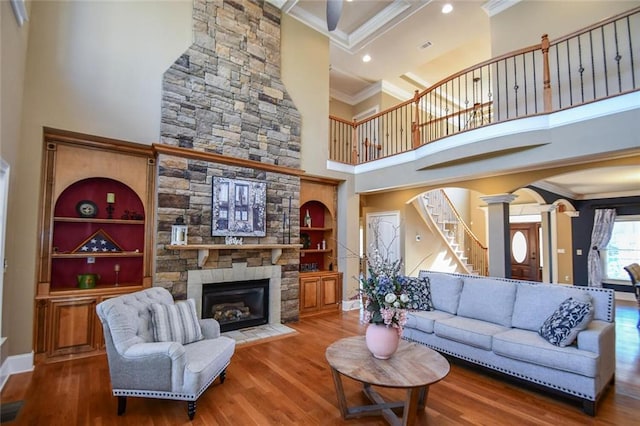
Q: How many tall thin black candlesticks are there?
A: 2